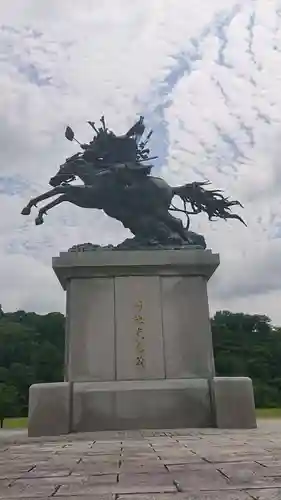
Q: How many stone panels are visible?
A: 3